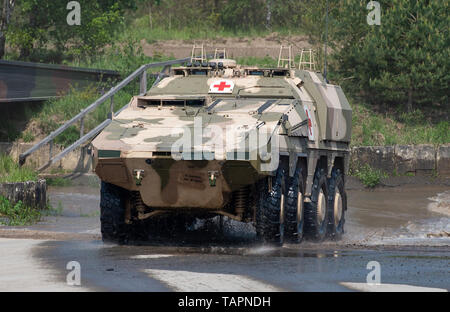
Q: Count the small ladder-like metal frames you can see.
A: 4